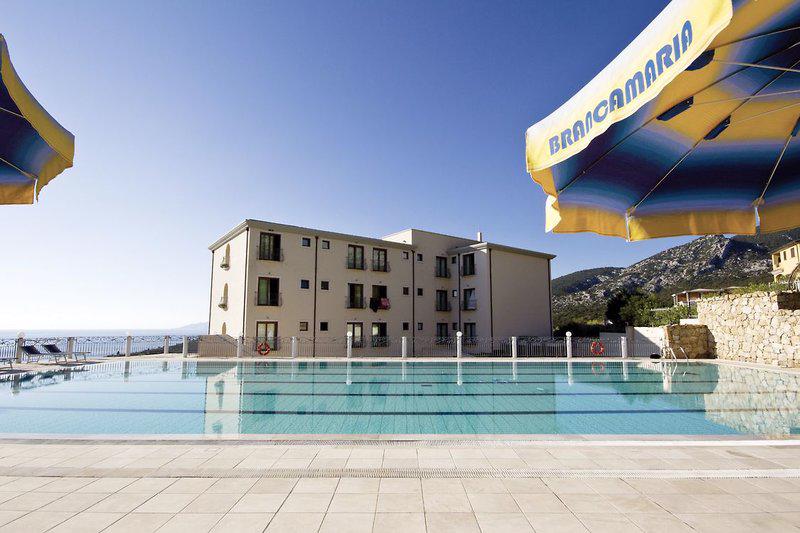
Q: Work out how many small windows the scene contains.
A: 15